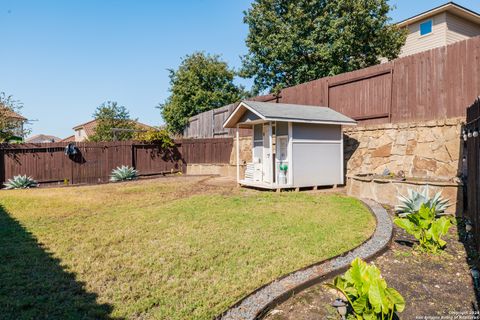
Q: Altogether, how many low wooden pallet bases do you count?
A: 1